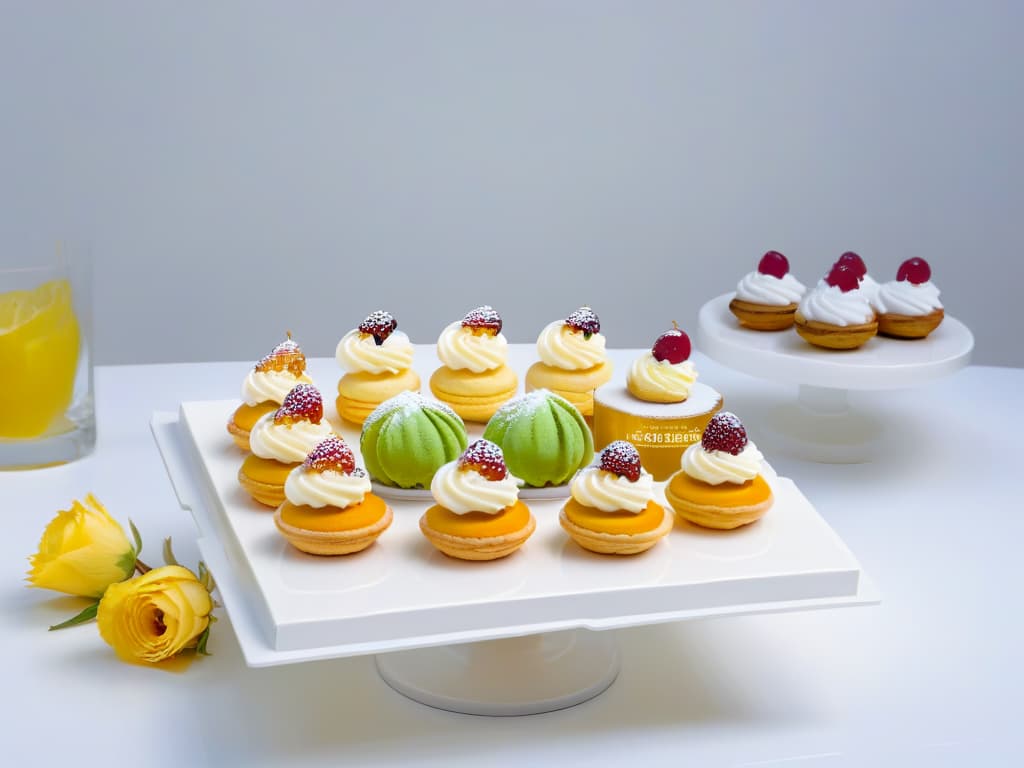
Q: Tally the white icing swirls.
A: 14